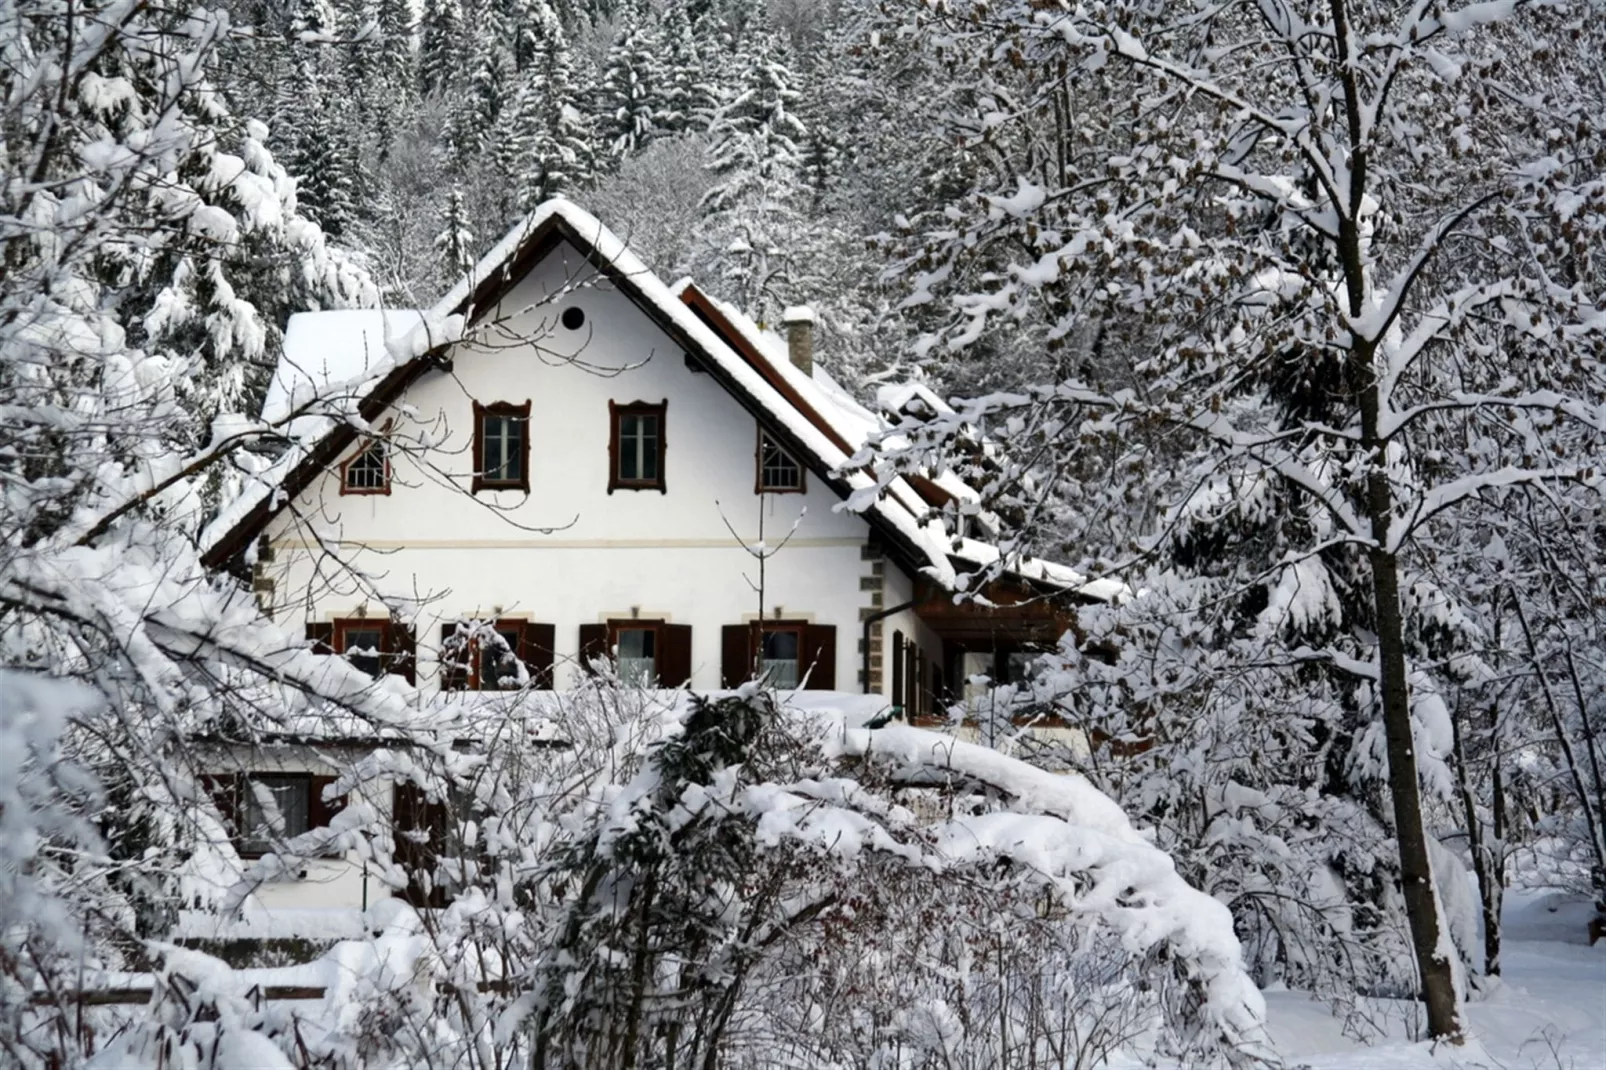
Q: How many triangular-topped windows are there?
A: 2